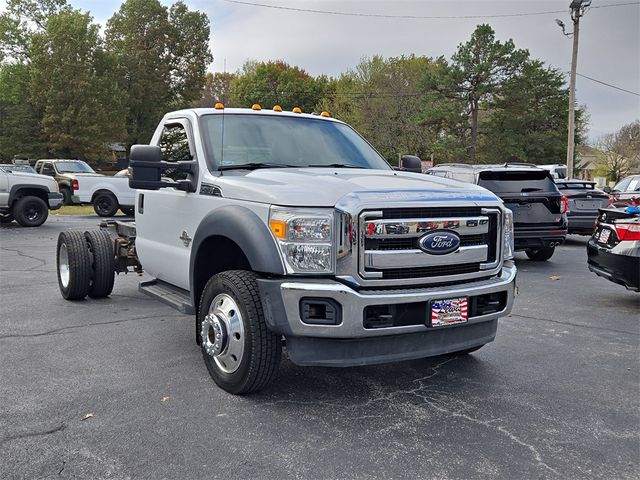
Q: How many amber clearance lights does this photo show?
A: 5